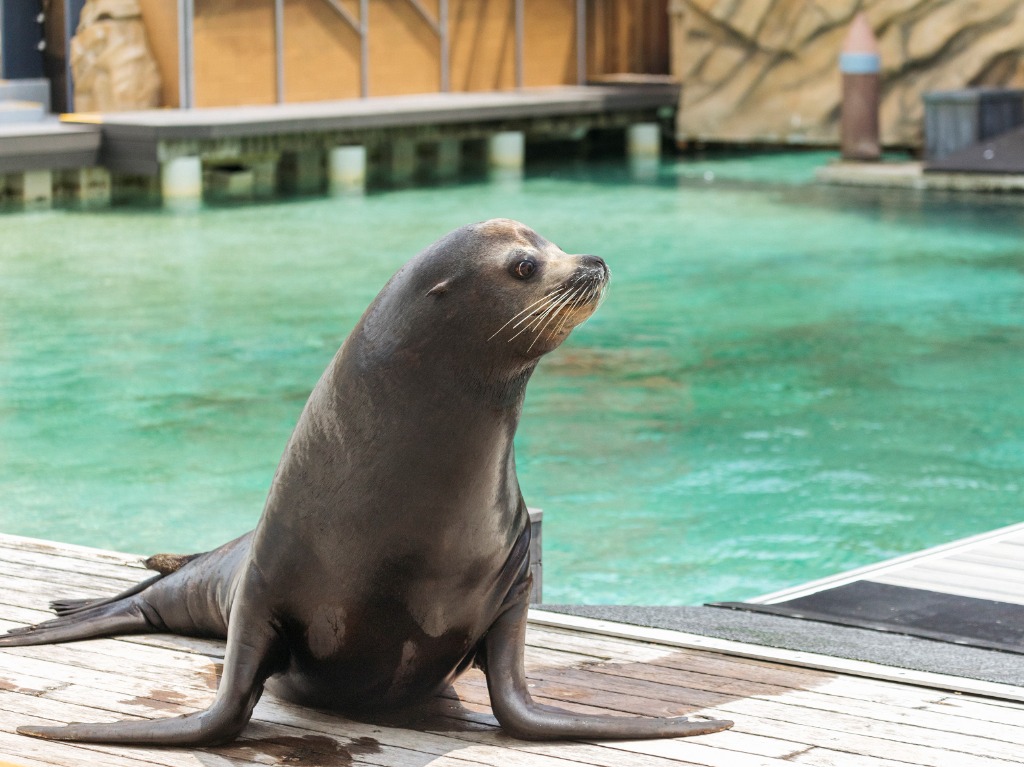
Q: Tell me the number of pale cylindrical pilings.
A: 4